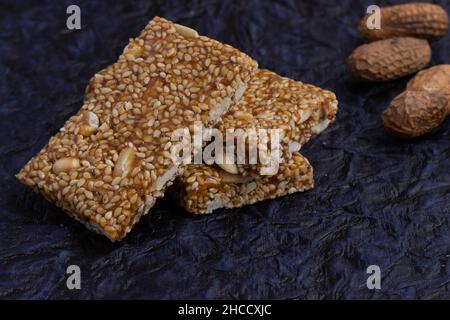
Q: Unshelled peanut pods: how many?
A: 4